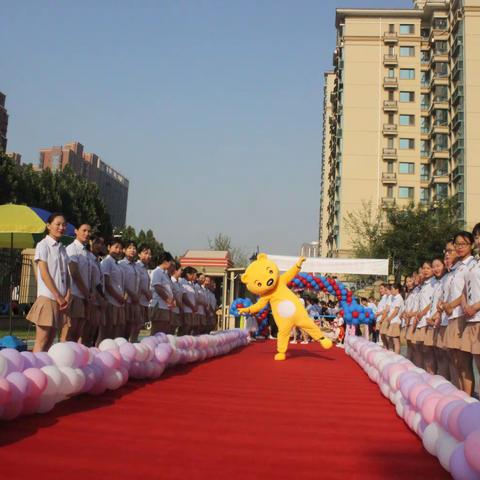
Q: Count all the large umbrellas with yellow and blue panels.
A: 1